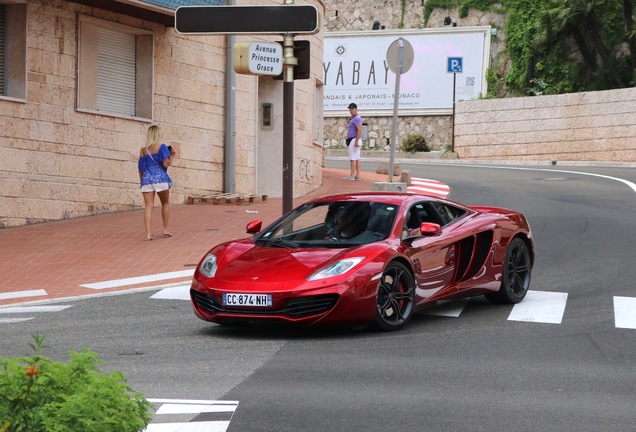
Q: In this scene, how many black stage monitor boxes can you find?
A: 0